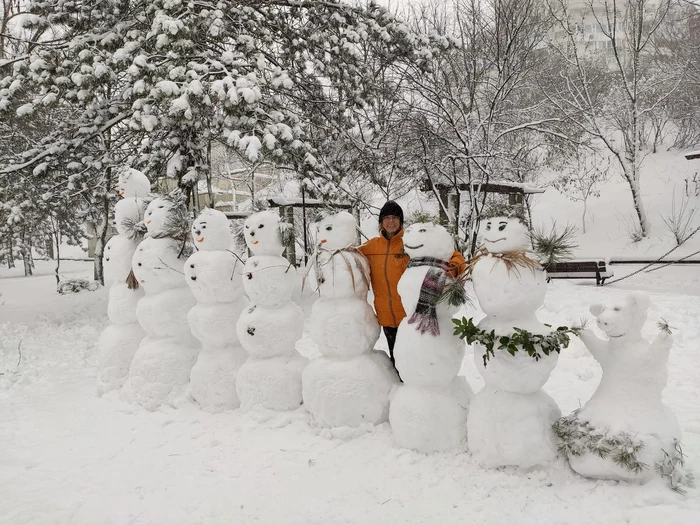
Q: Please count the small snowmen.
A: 1